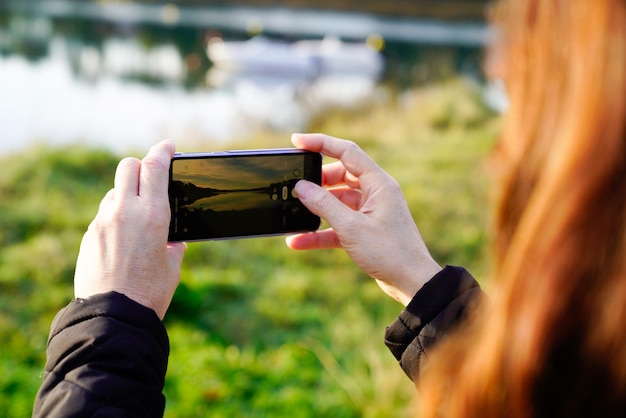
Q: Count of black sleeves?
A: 2